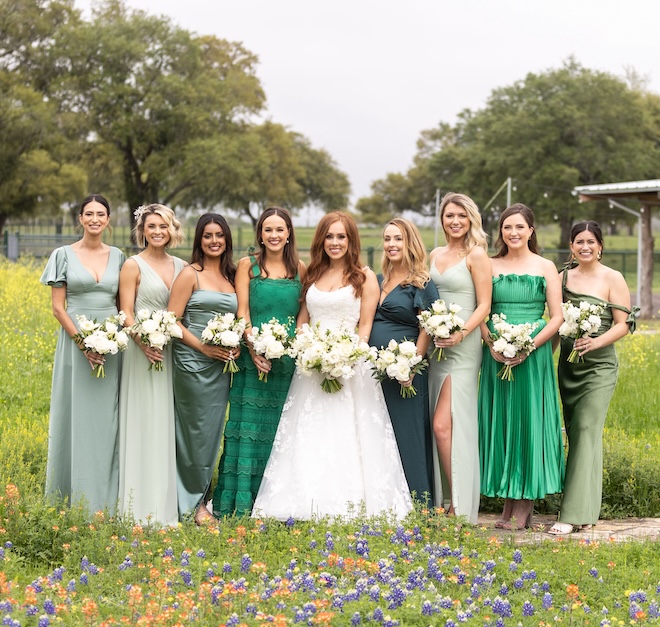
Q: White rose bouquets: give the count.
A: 9